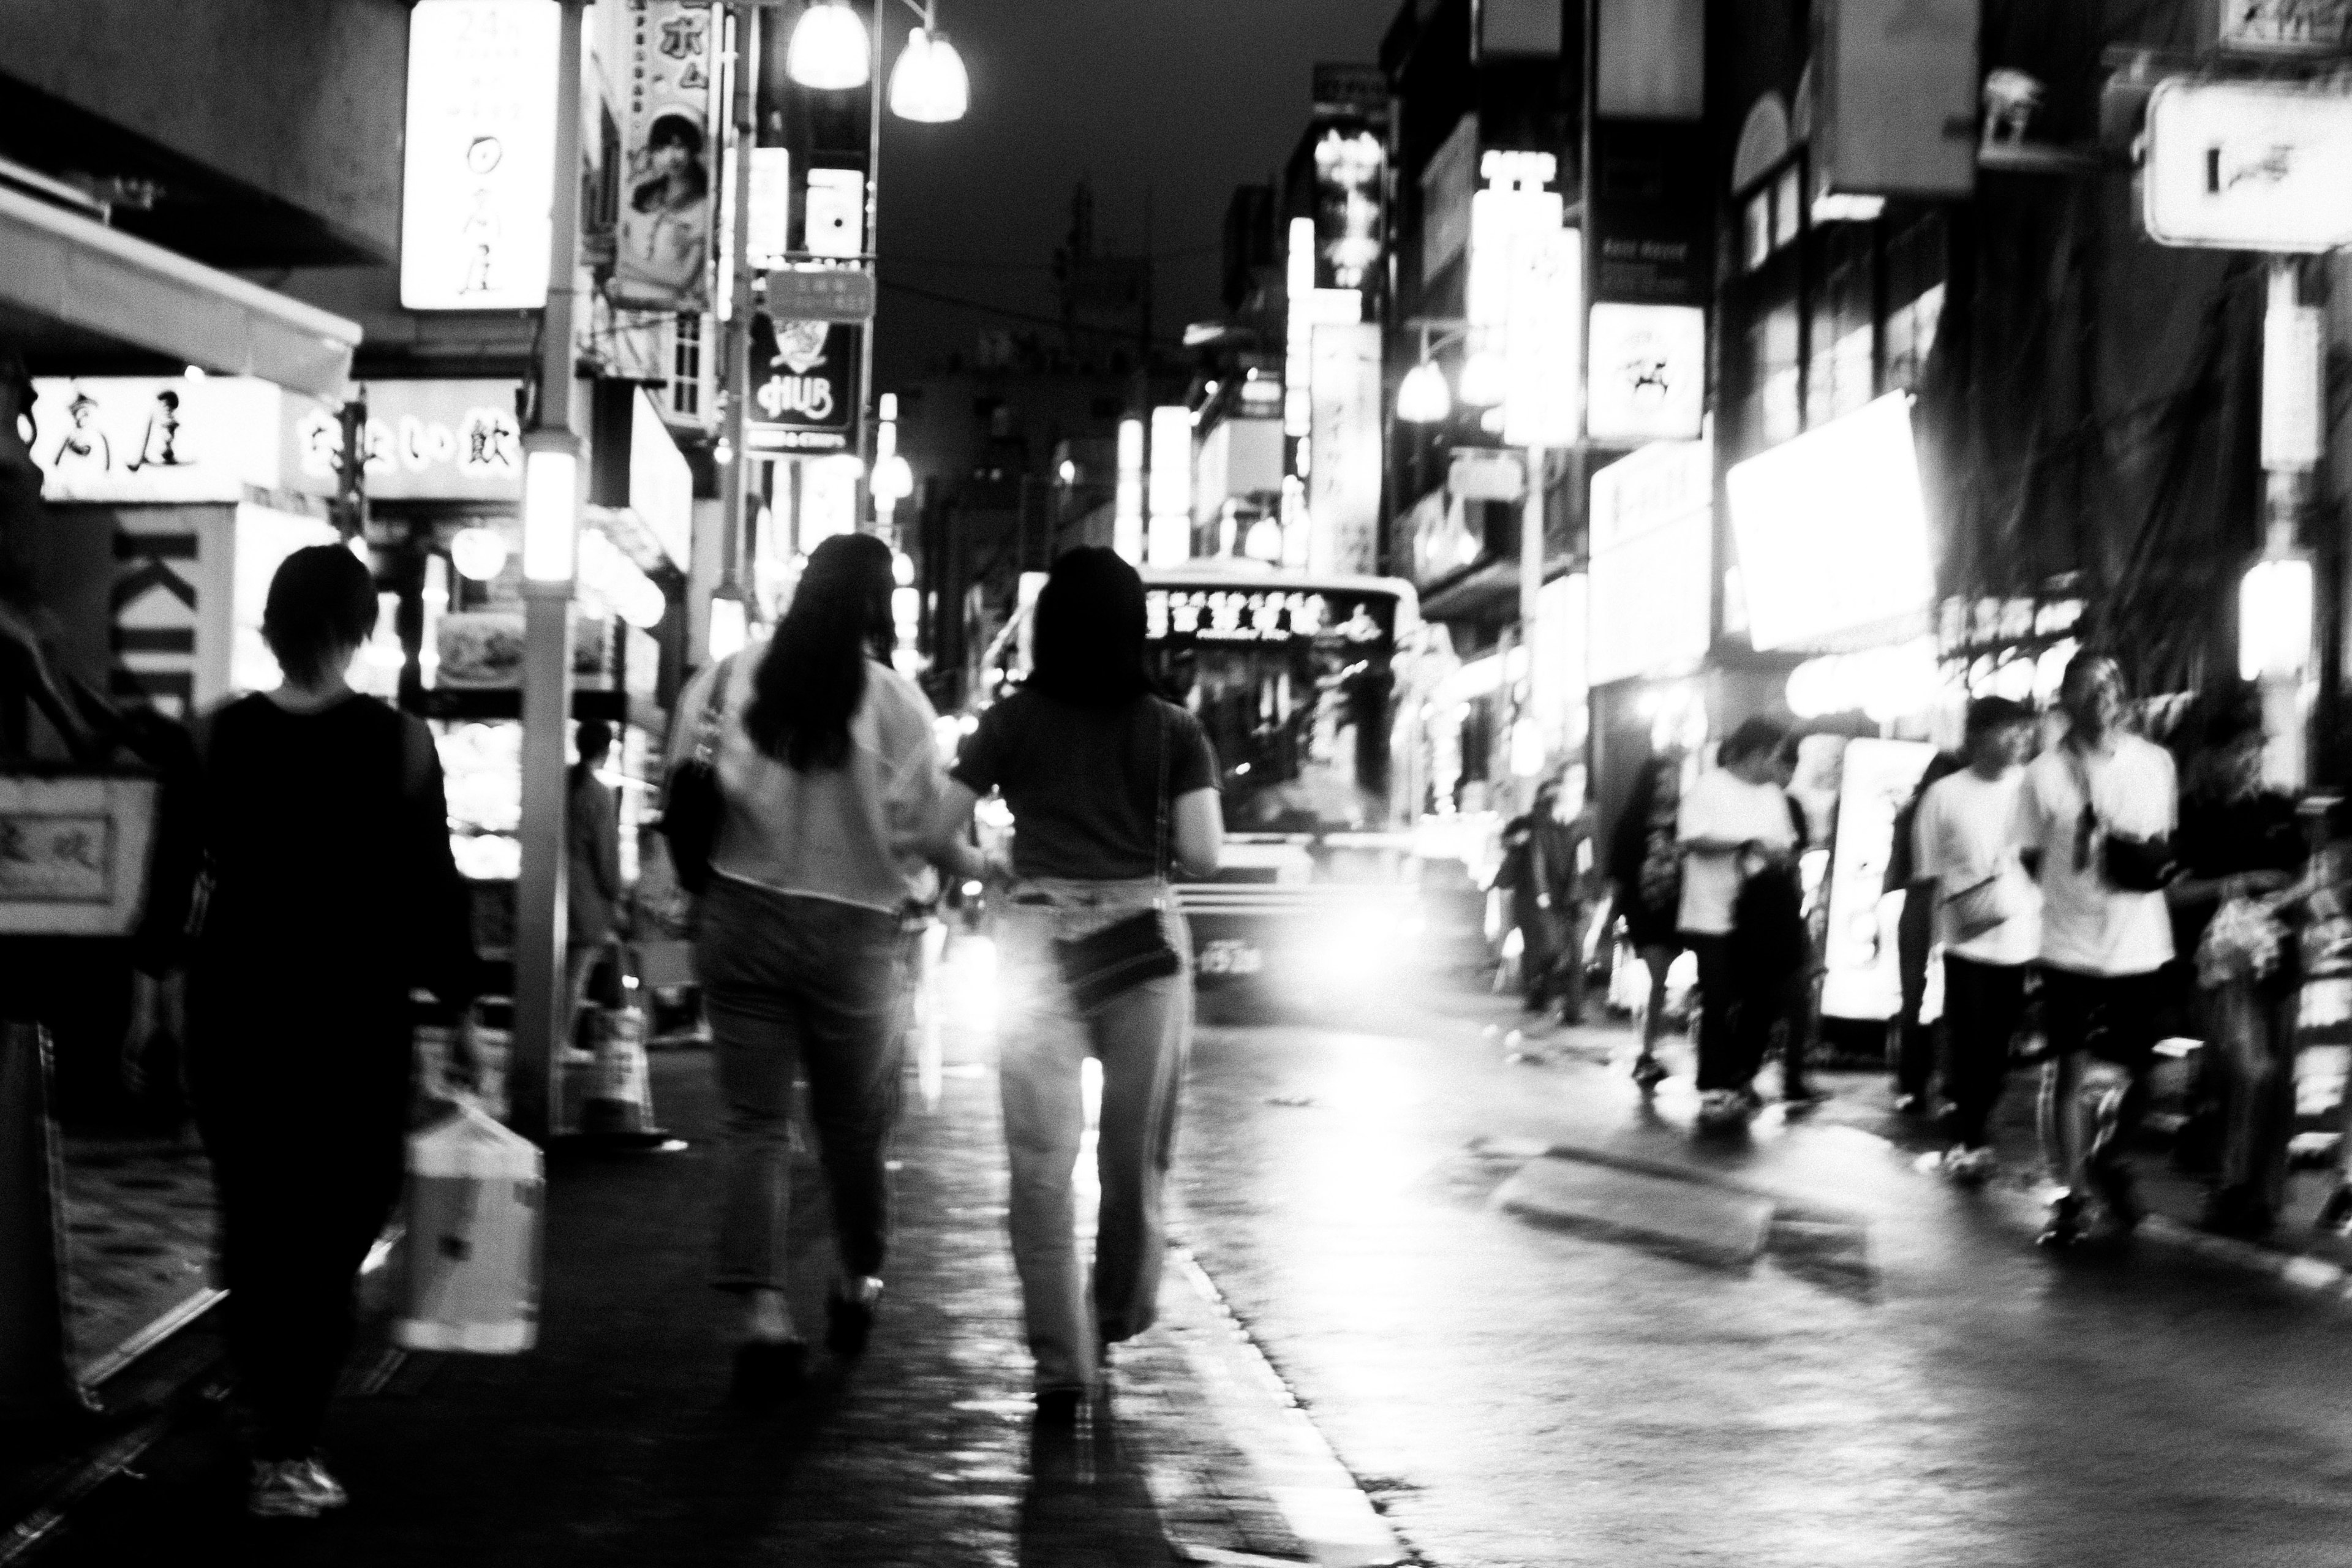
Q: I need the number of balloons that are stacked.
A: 0